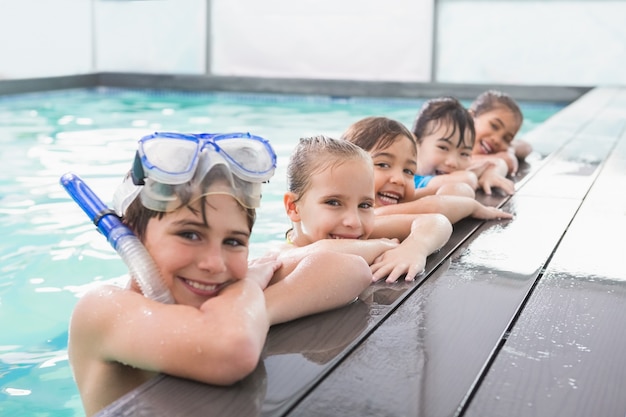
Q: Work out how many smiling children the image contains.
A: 5